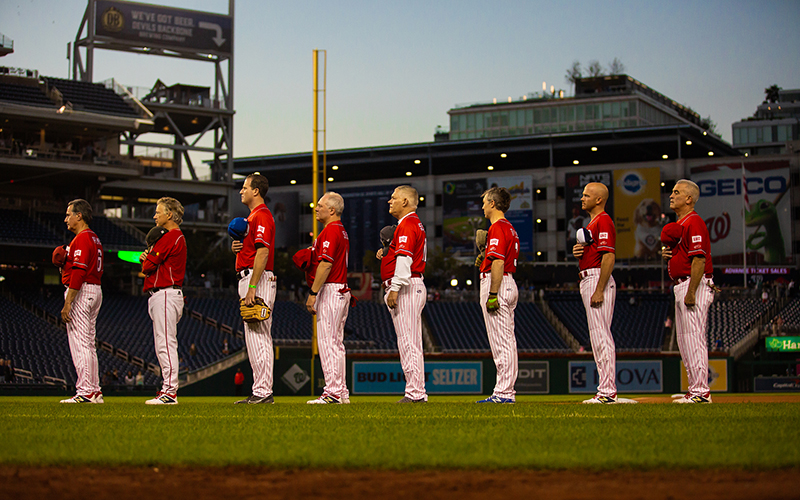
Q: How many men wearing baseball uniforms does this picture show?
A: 8